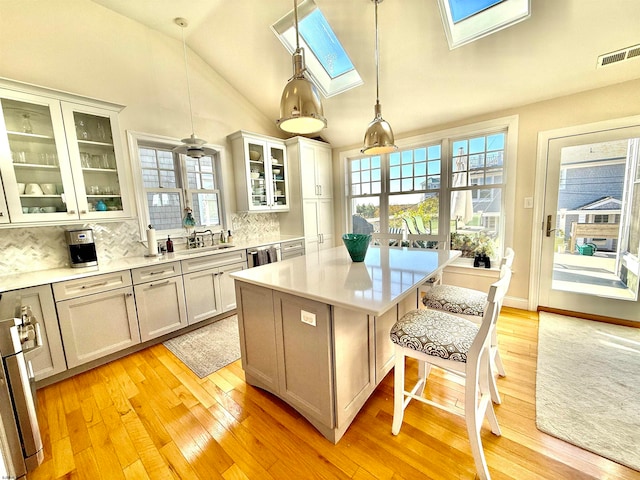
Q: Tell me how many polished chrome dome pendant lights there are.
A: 2